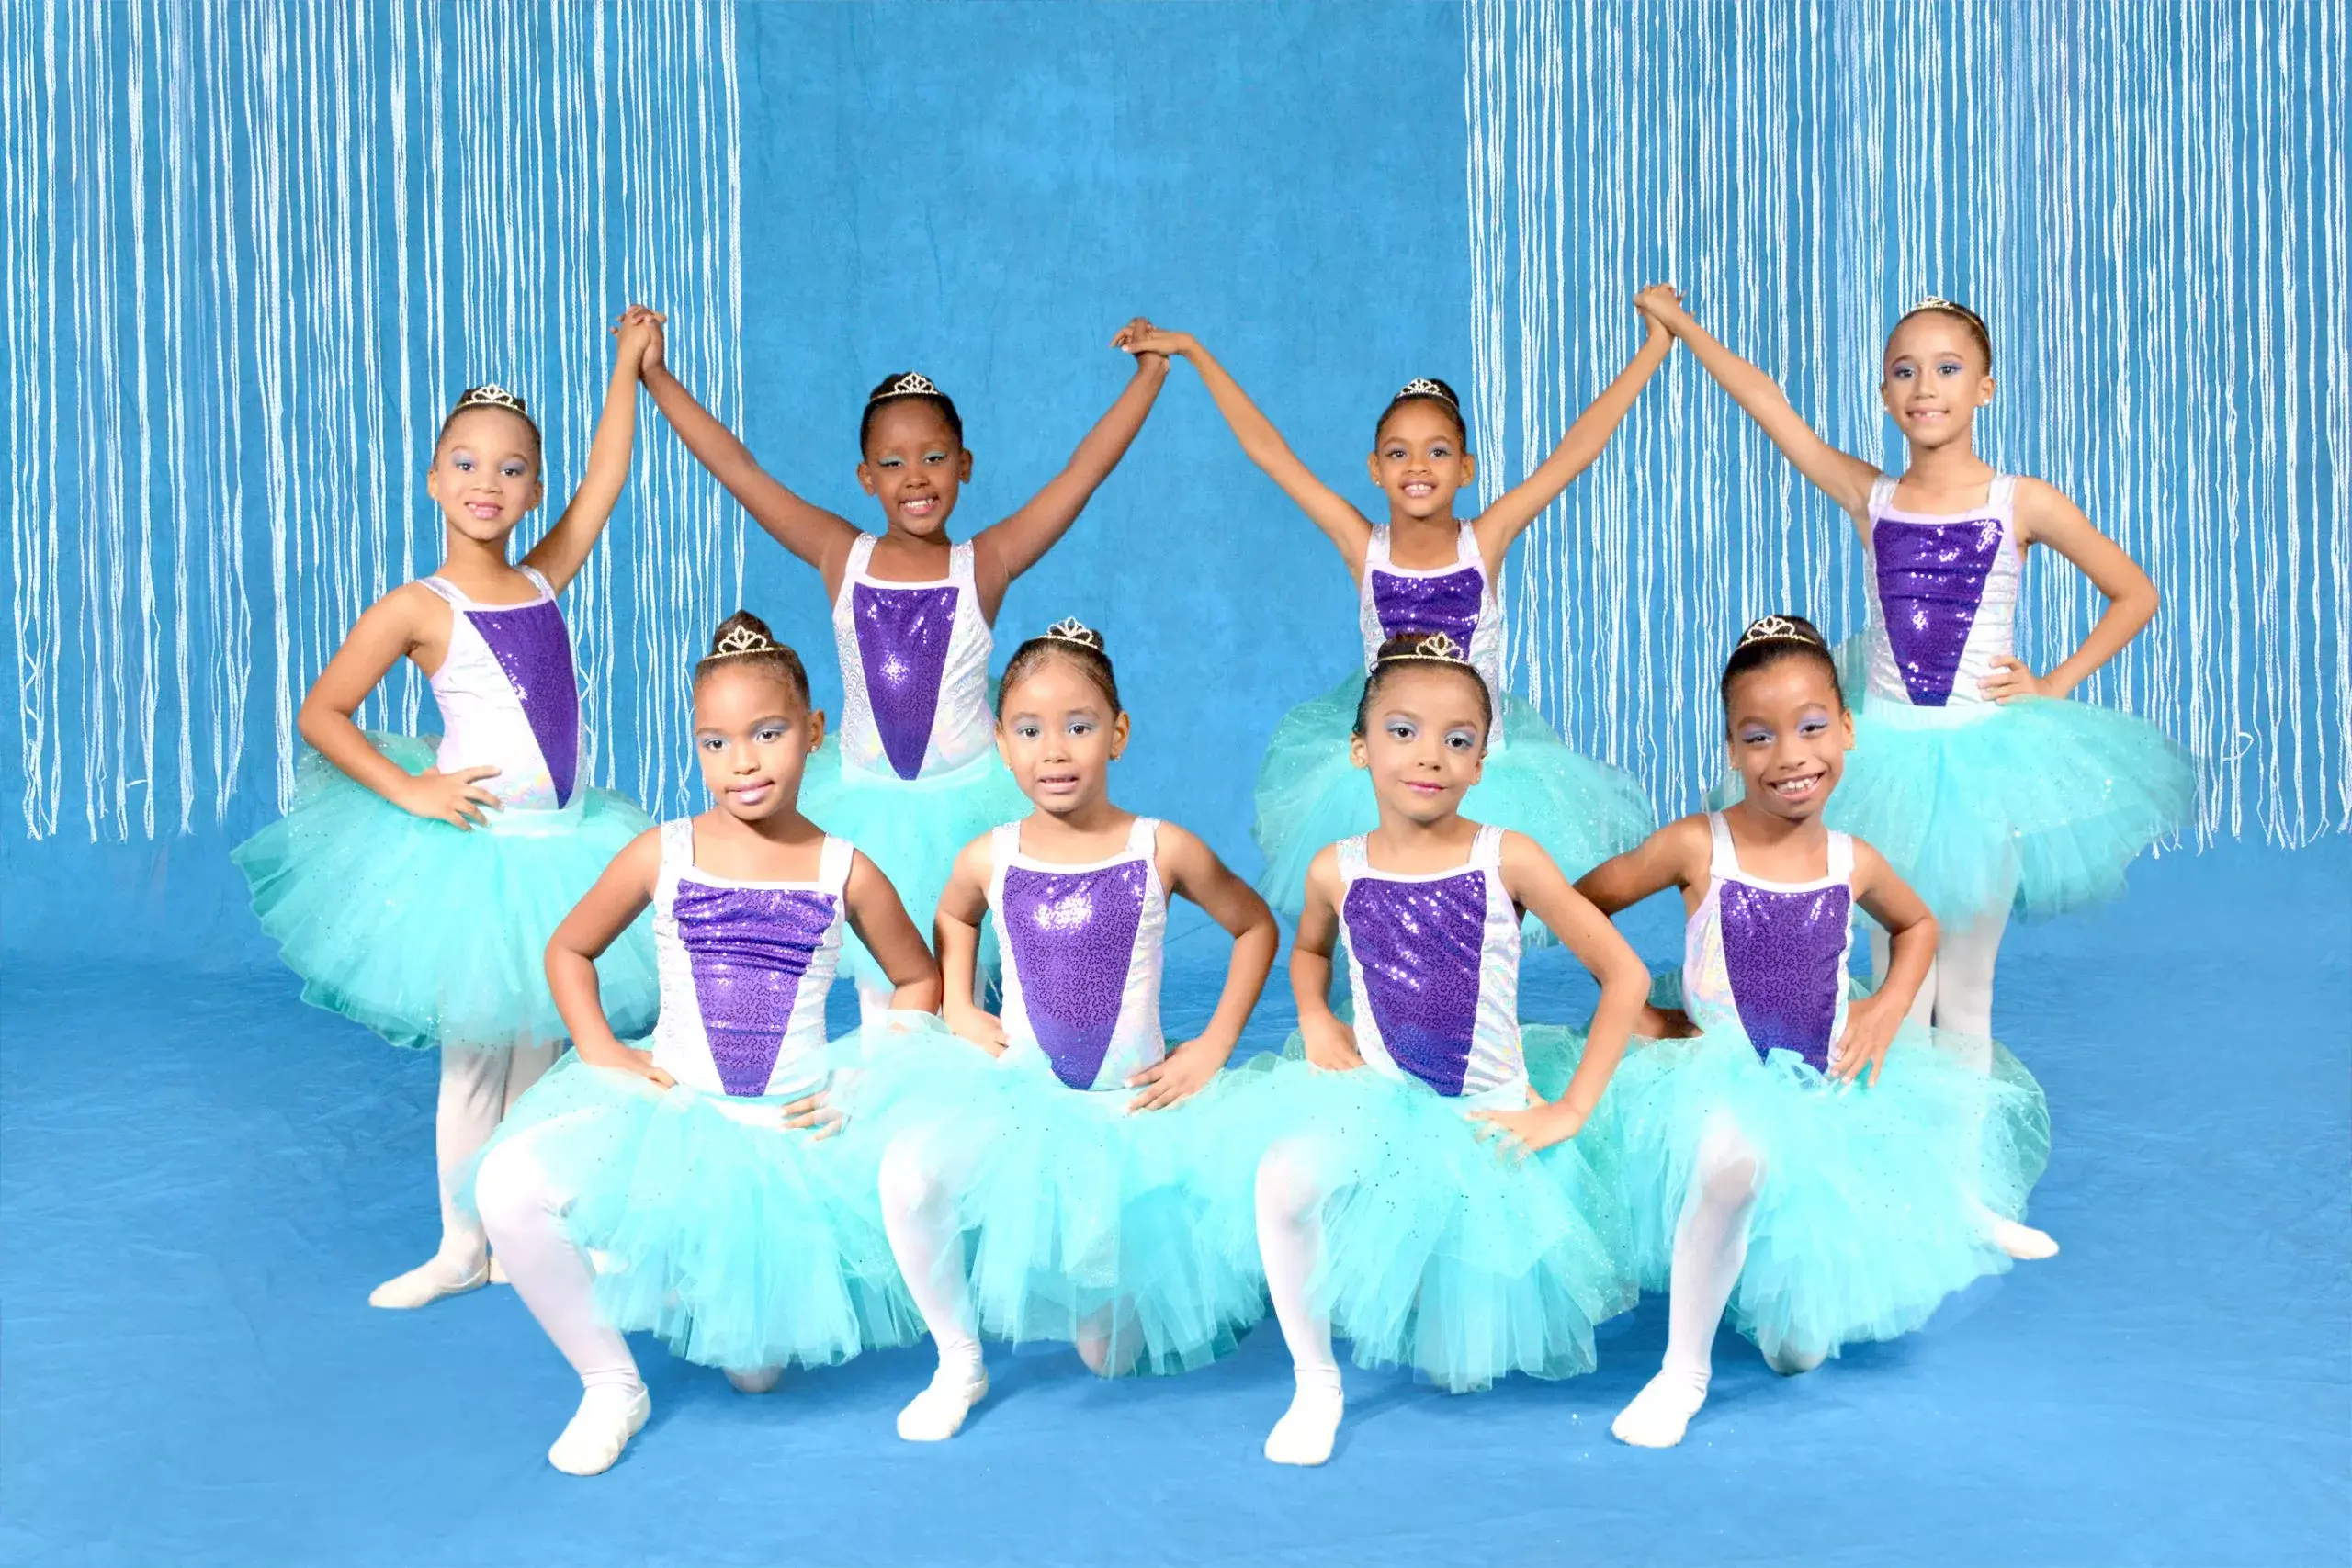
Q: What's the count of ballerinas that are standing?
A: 4